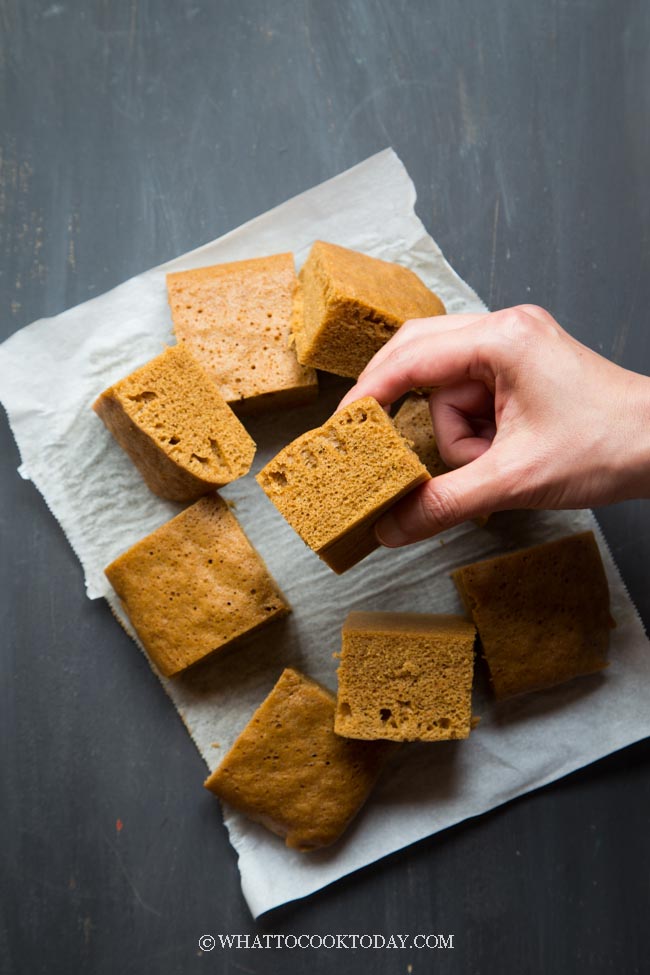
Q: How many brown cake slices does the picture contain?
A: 9